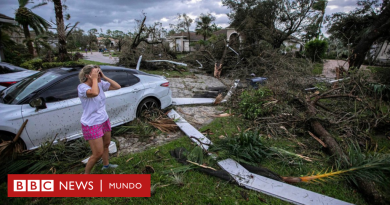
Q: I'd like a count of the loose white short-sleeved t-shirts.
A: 1